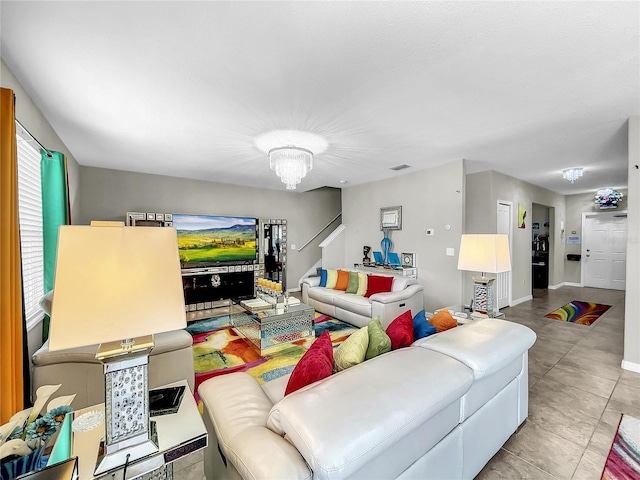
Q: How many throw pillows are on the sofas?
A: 12